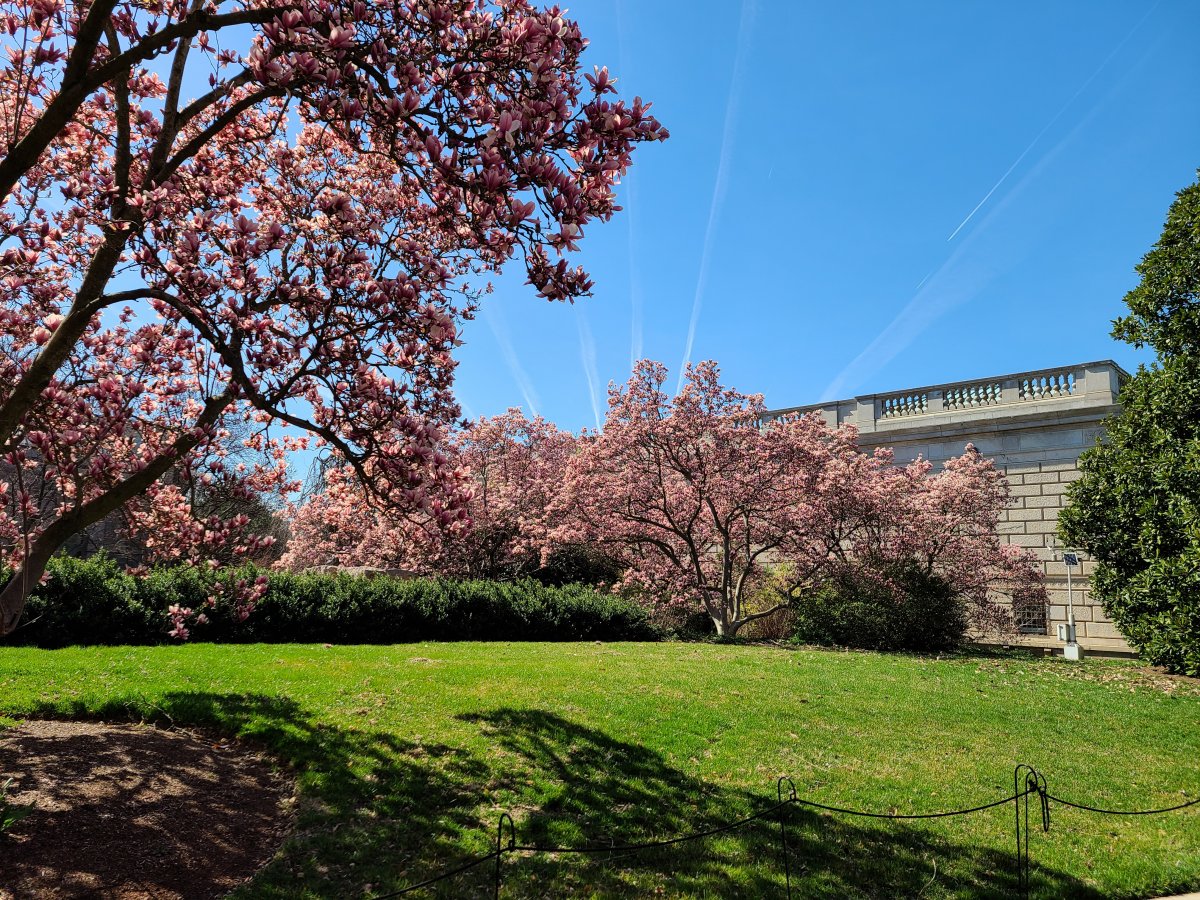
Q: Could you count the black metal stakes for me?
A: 4